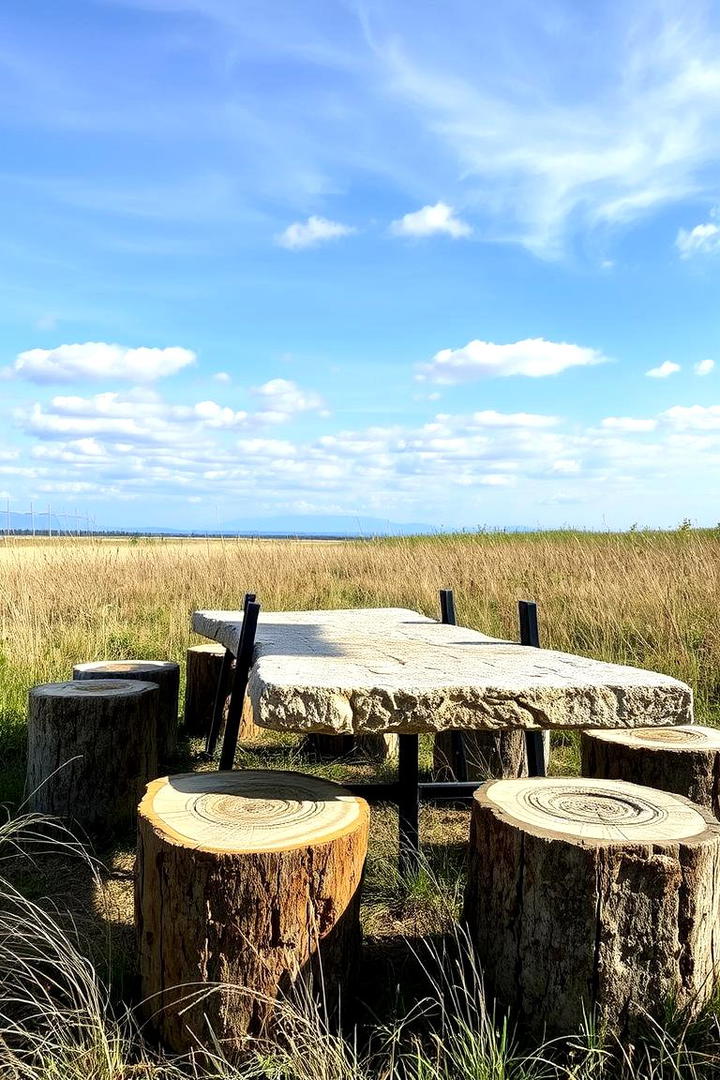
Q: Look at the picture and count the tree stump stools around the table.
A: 8